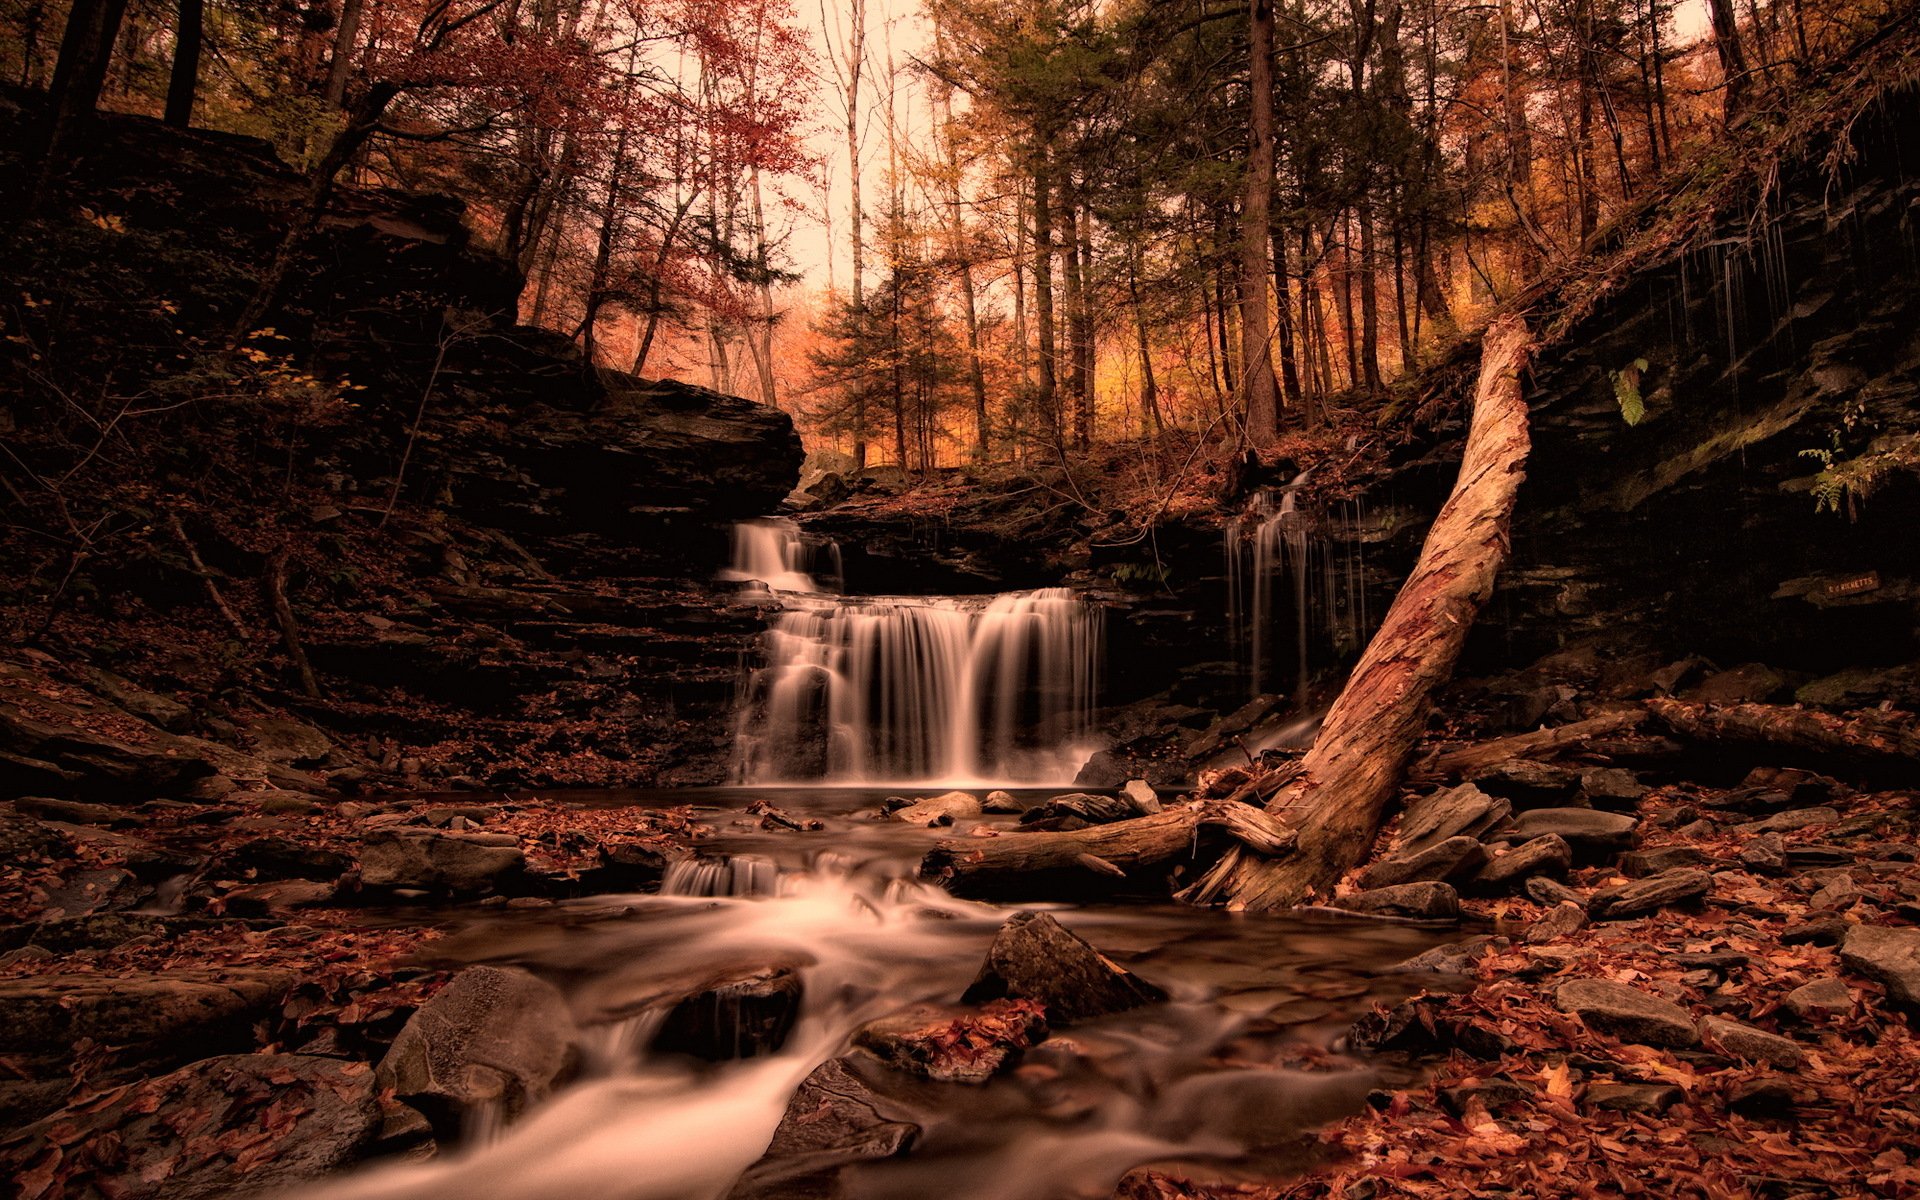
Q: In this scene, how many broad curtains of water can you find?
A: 1